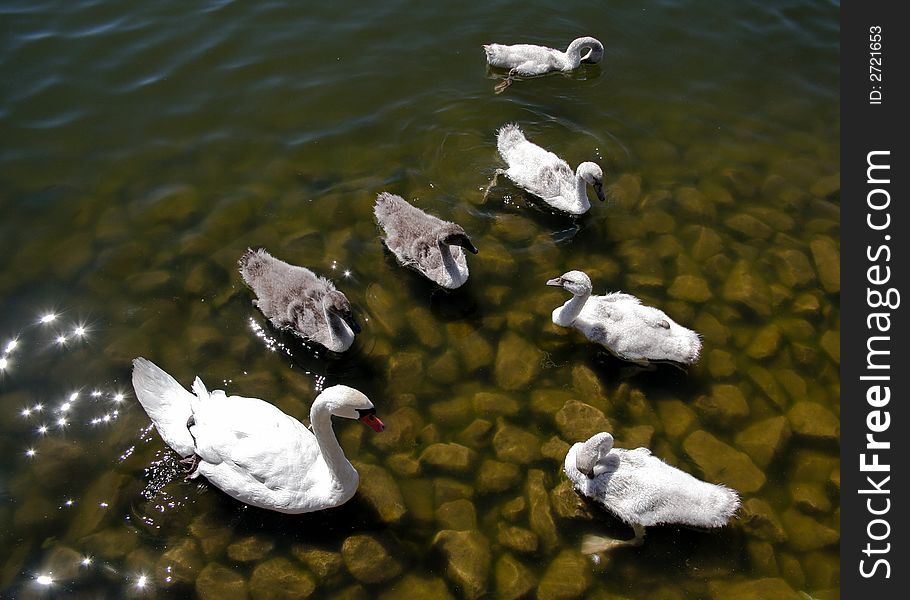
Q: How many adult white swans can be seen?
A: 1